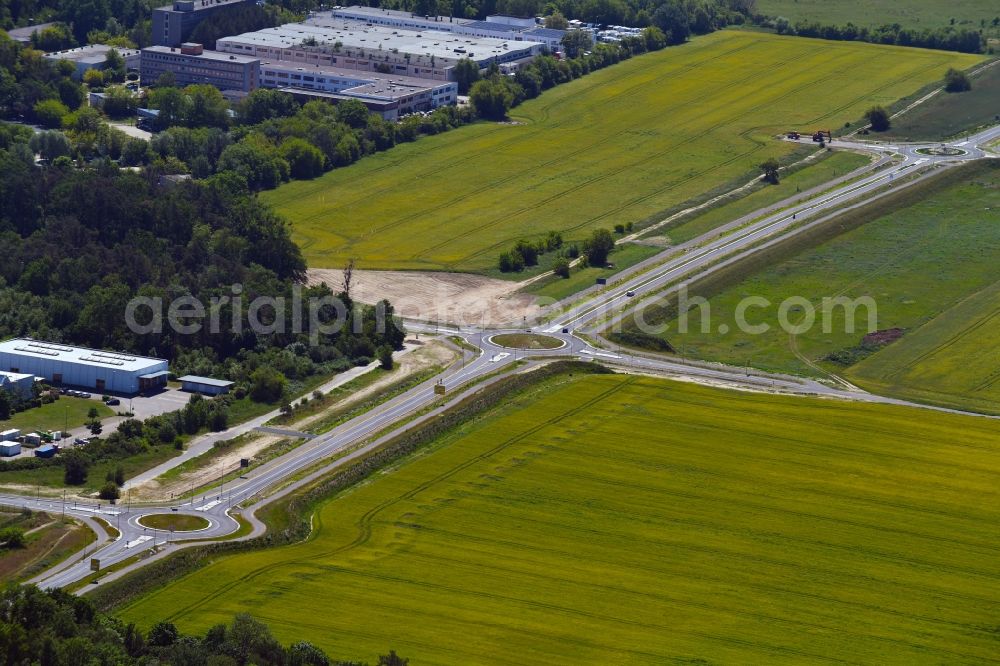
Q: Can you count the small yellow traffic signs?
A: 2